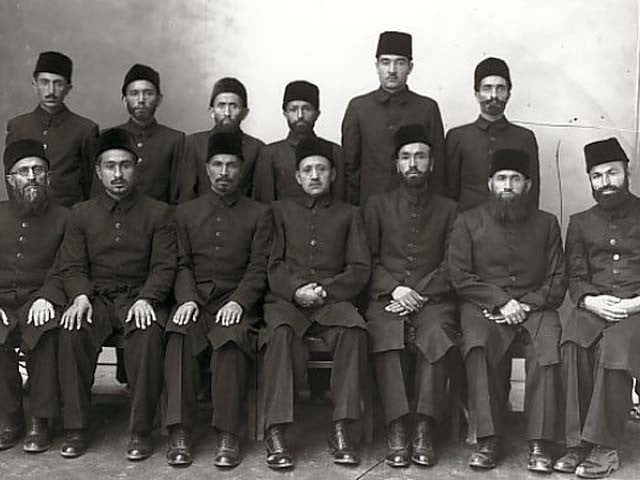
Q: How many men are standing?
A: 6